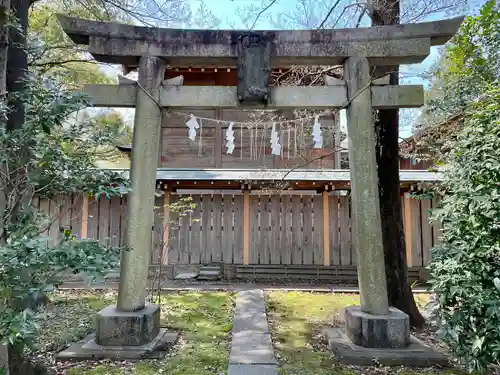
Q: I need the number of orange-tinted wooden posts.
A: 5